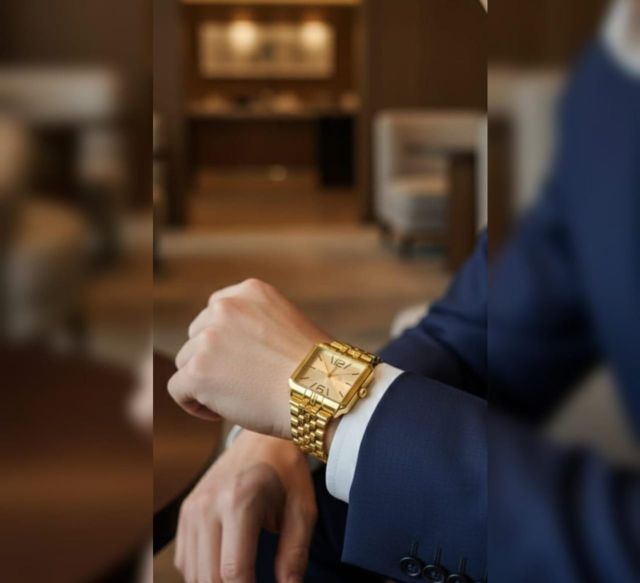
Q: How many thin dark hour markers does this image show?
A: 10